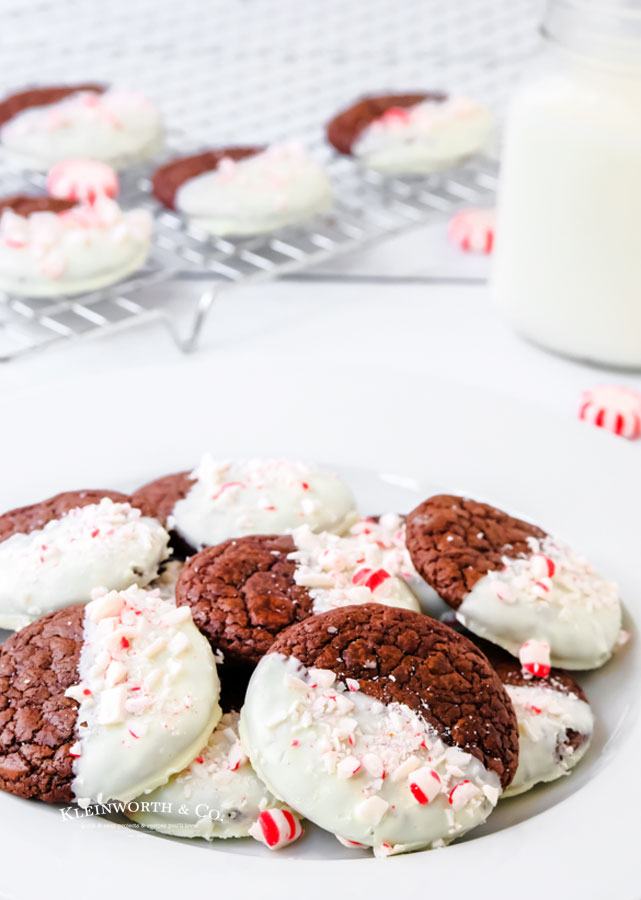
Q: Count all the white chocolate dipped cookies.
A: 13